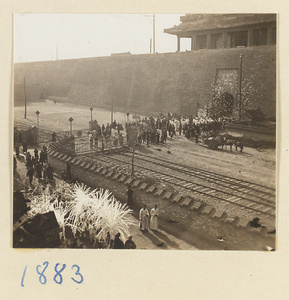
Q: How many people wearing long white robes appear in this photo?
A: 2